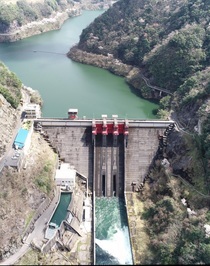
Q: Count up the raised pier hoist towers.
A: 4